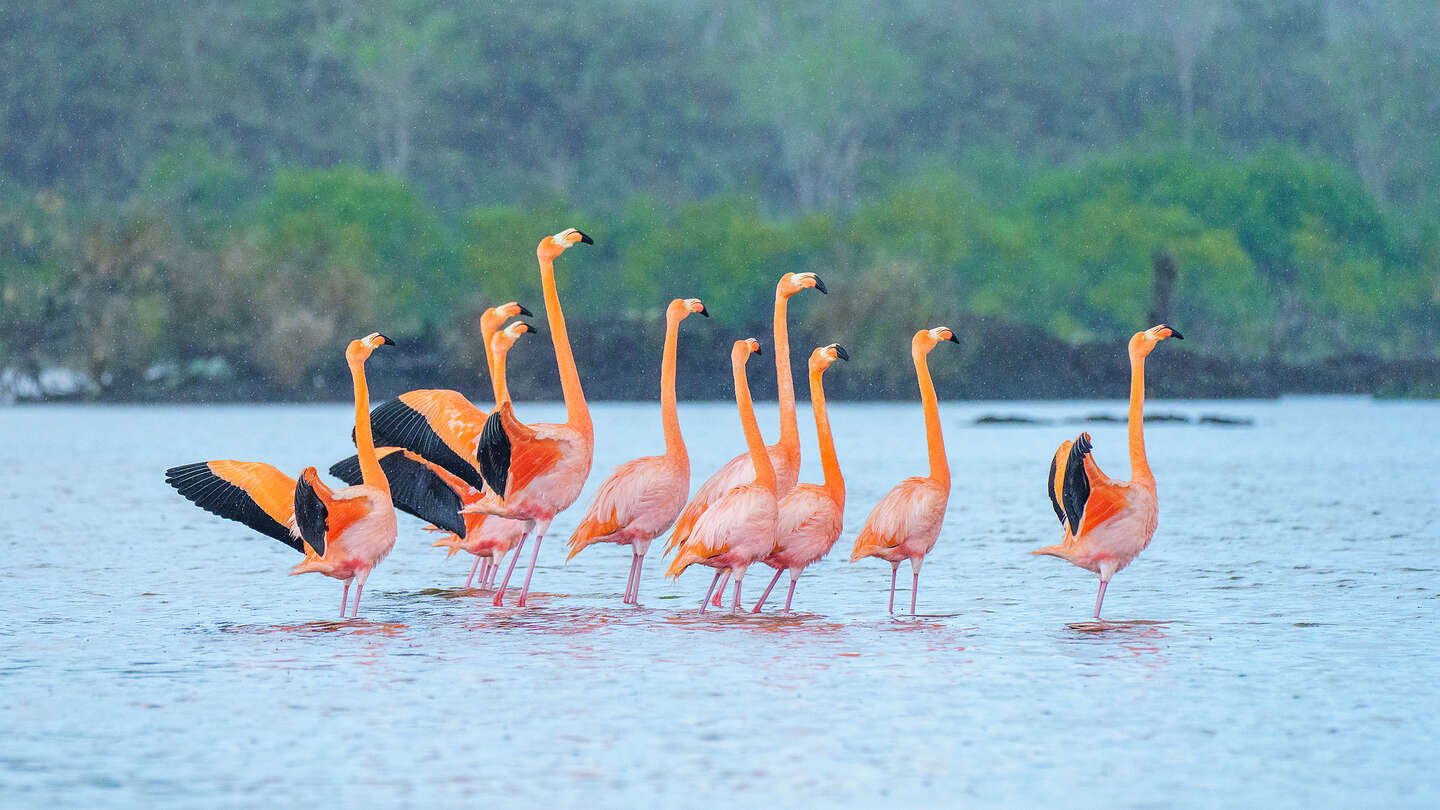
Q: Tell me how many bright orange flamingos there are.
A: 10